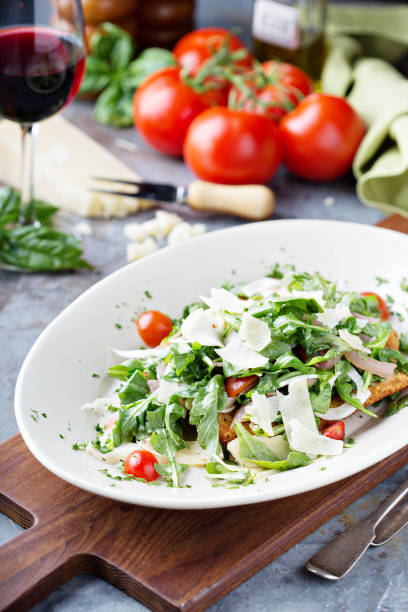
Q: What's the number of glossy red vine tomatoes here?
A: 5